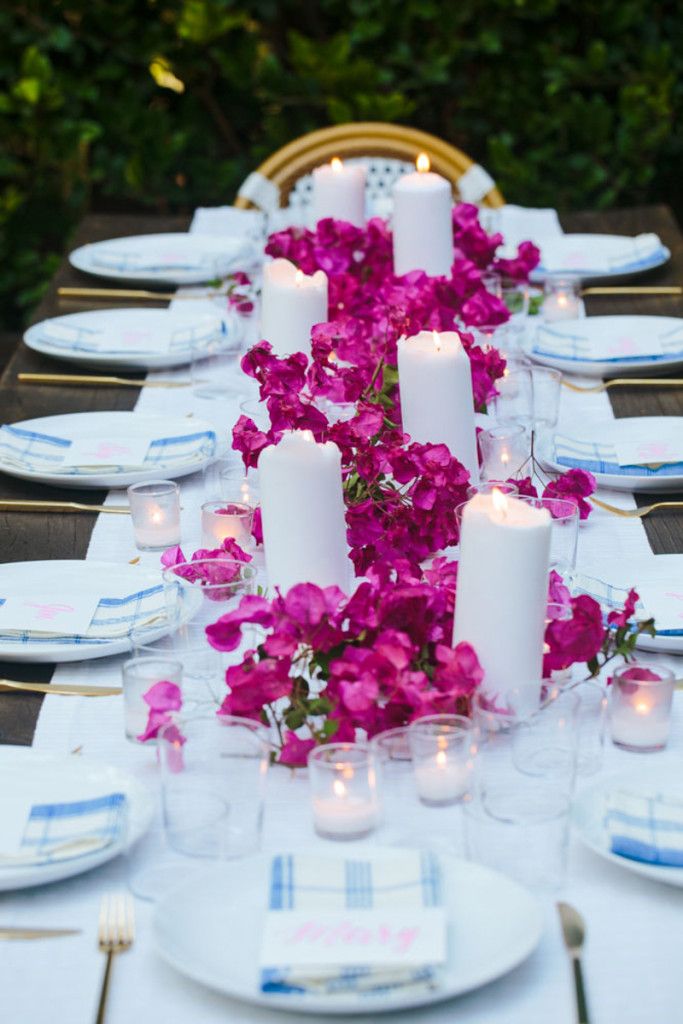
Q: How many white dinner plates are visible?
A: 11